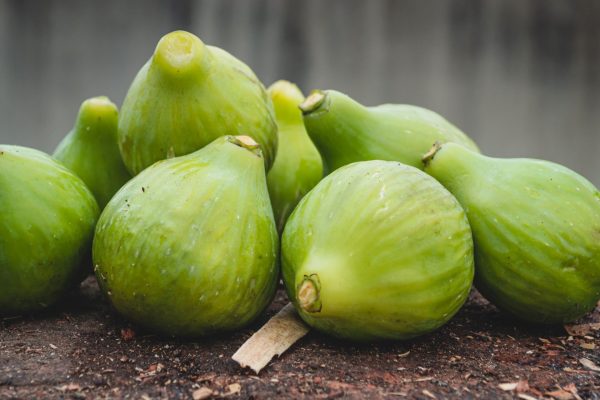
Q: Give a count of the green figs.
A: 8